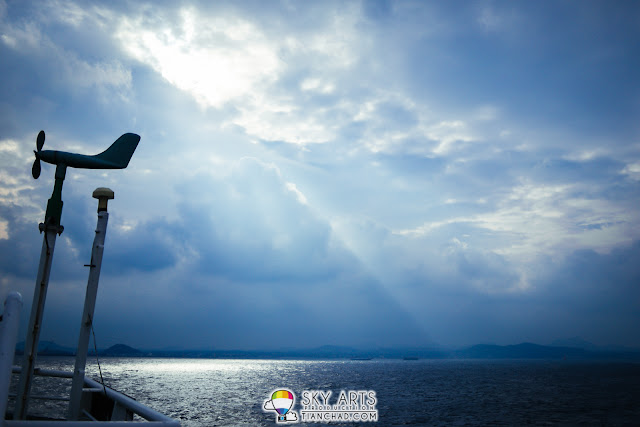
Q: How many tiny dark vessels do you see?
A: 2